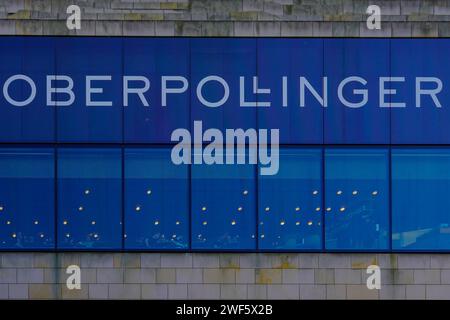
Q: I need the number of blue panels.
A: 14